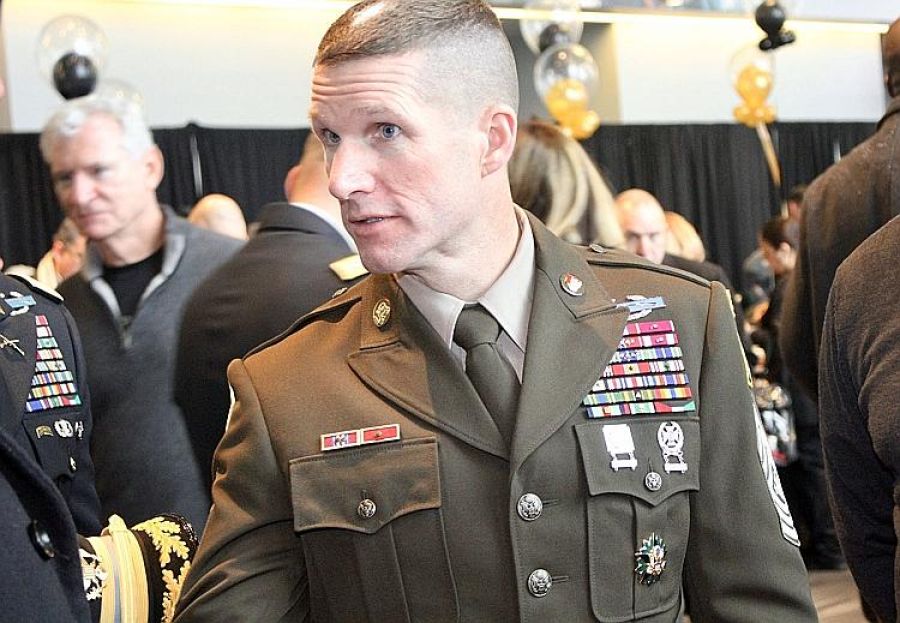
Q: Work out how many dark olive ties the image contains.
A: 1